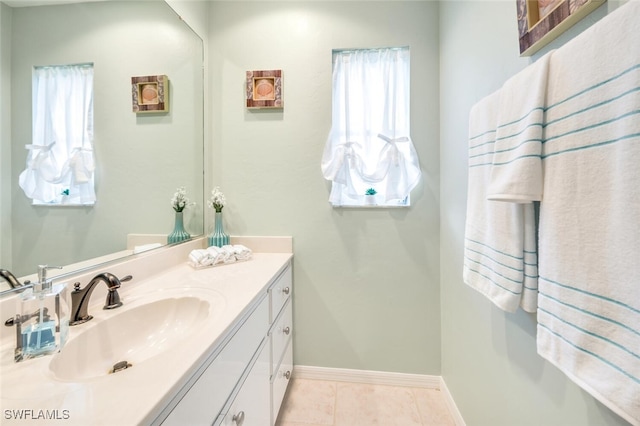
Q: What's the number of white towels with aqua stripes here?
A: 3